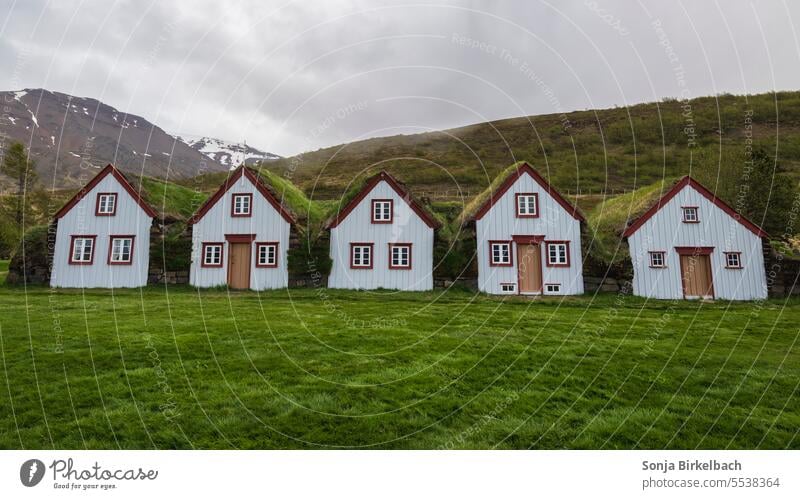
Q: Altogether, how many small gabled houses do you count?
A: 5